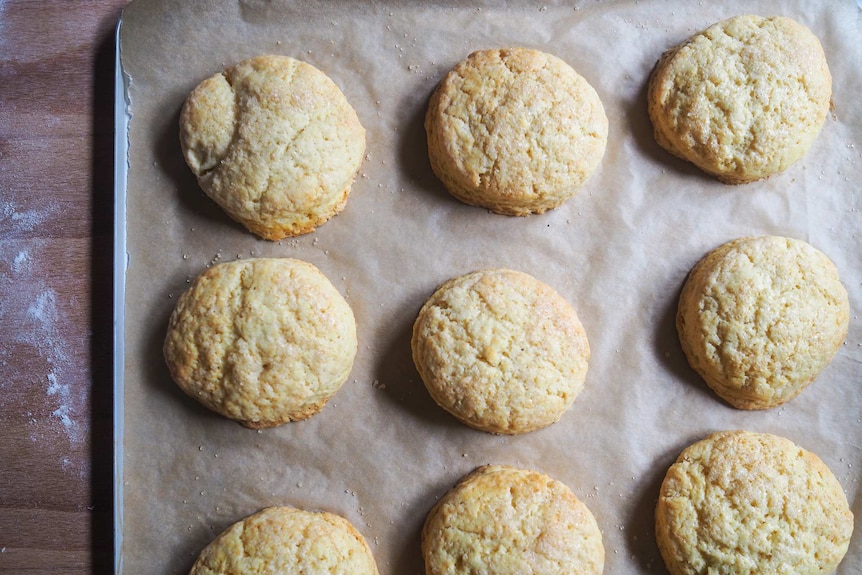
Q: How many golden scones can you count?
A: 9